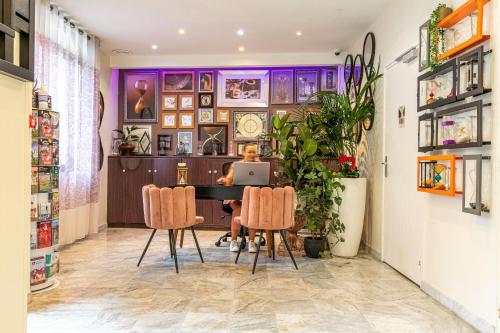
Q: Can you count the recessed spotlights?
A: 5